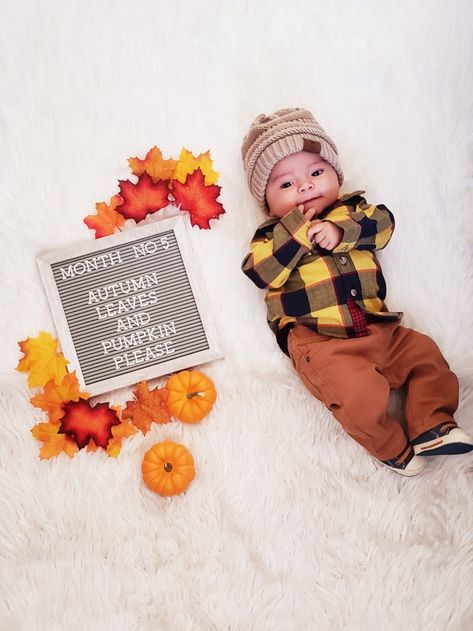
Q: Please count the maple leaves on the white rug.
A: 11